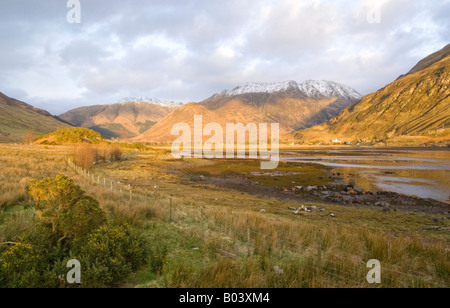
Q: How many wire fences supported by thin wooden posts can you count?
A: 1